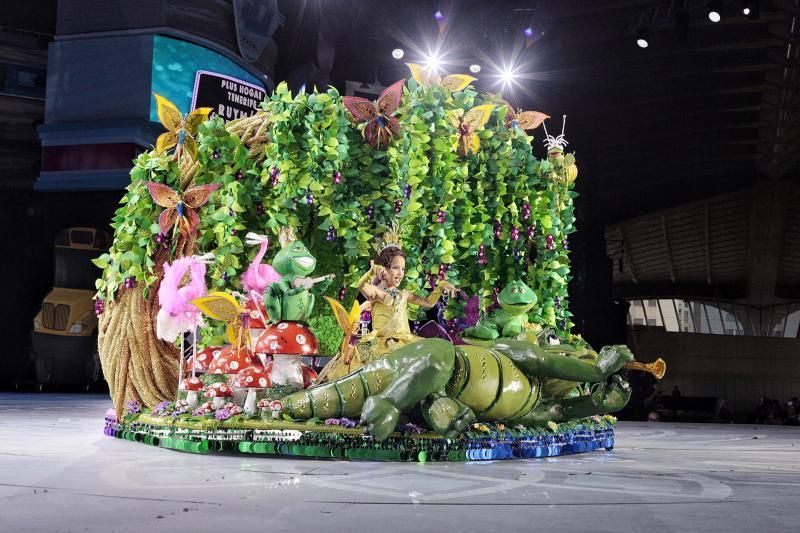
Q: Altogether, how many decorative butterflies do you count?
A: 8